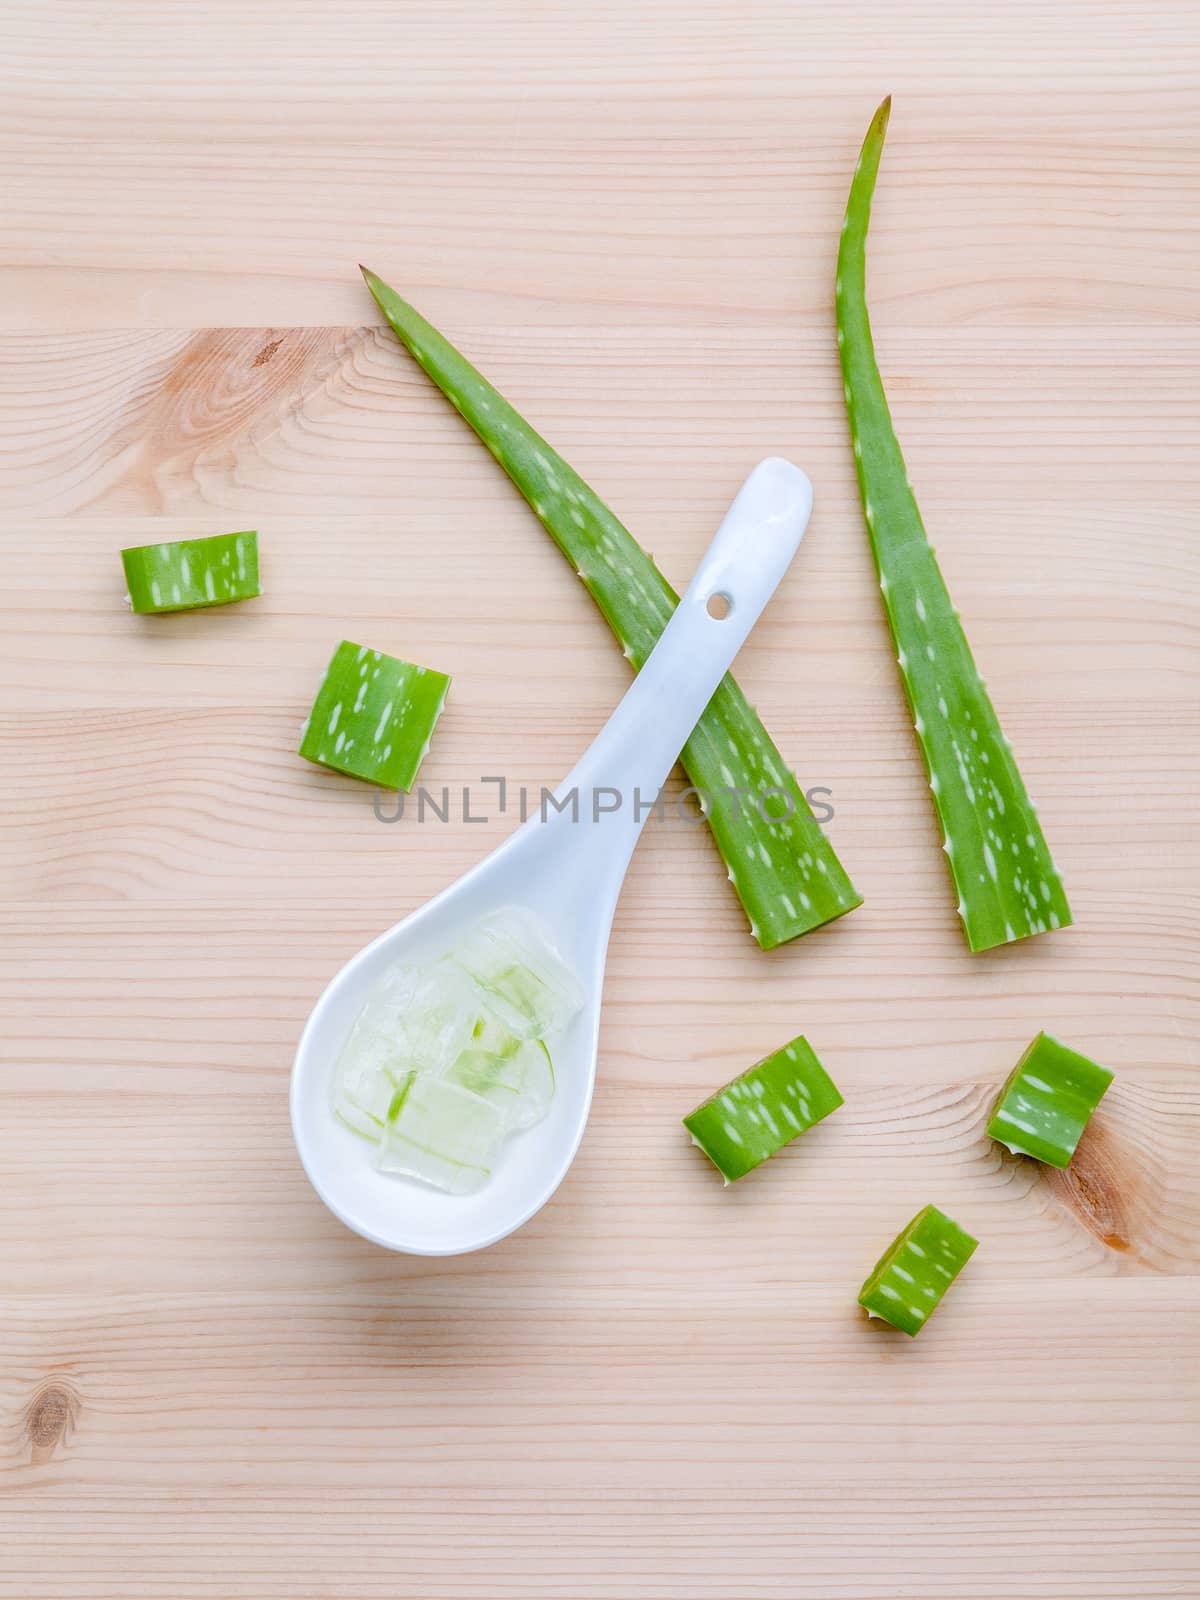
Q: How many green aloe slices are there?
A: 5